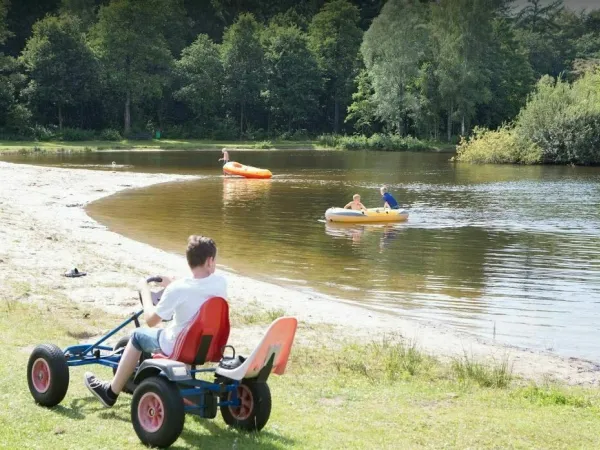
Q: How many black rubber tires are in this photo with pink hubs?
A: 3